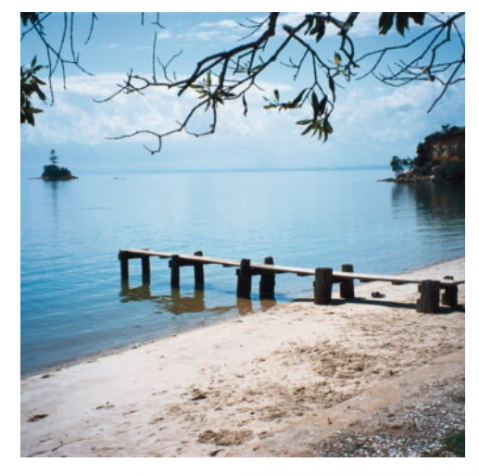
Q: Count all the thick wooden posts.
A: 10